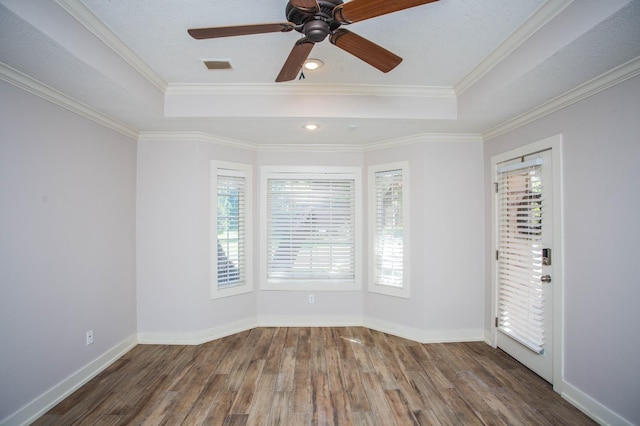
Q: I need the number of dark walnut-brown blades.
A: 5